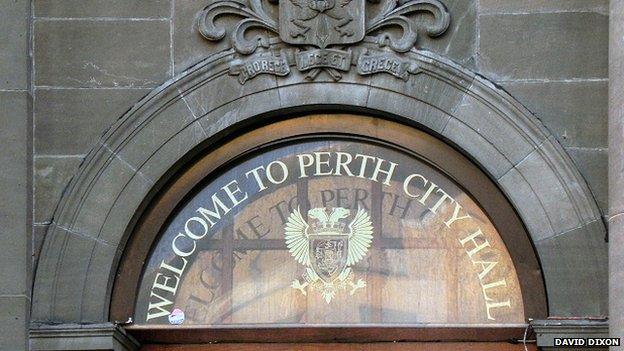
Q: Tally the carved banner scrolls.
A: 3